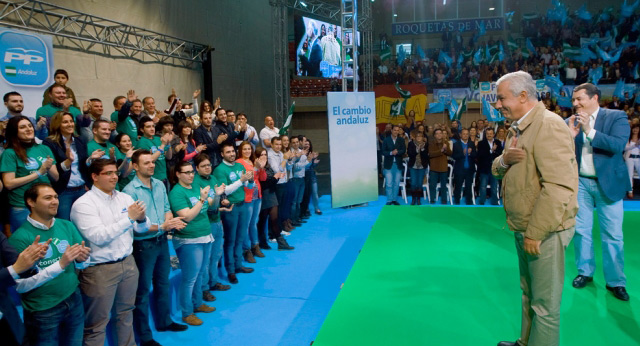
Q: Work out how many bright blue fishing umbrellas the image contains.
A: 0